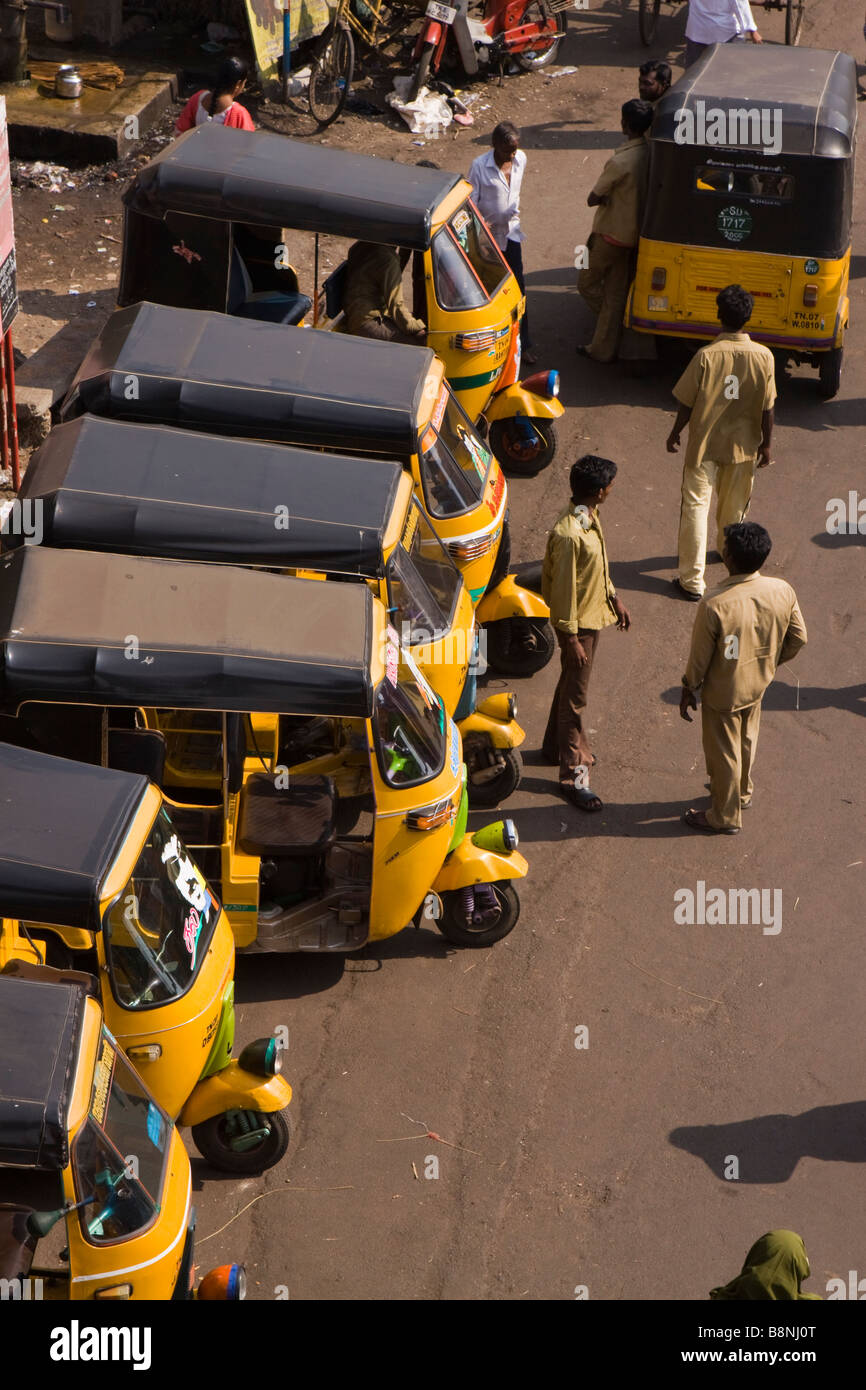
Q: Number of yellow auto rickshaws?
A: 7